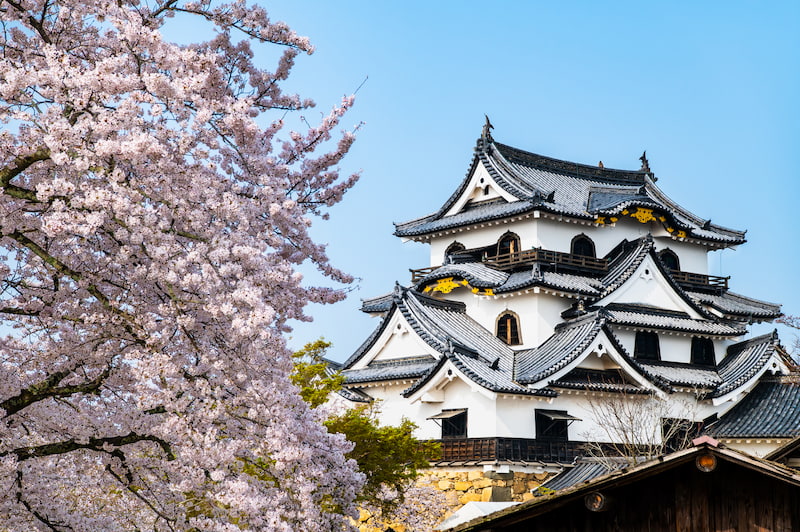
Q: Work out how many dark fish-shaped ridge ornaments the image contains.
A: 2